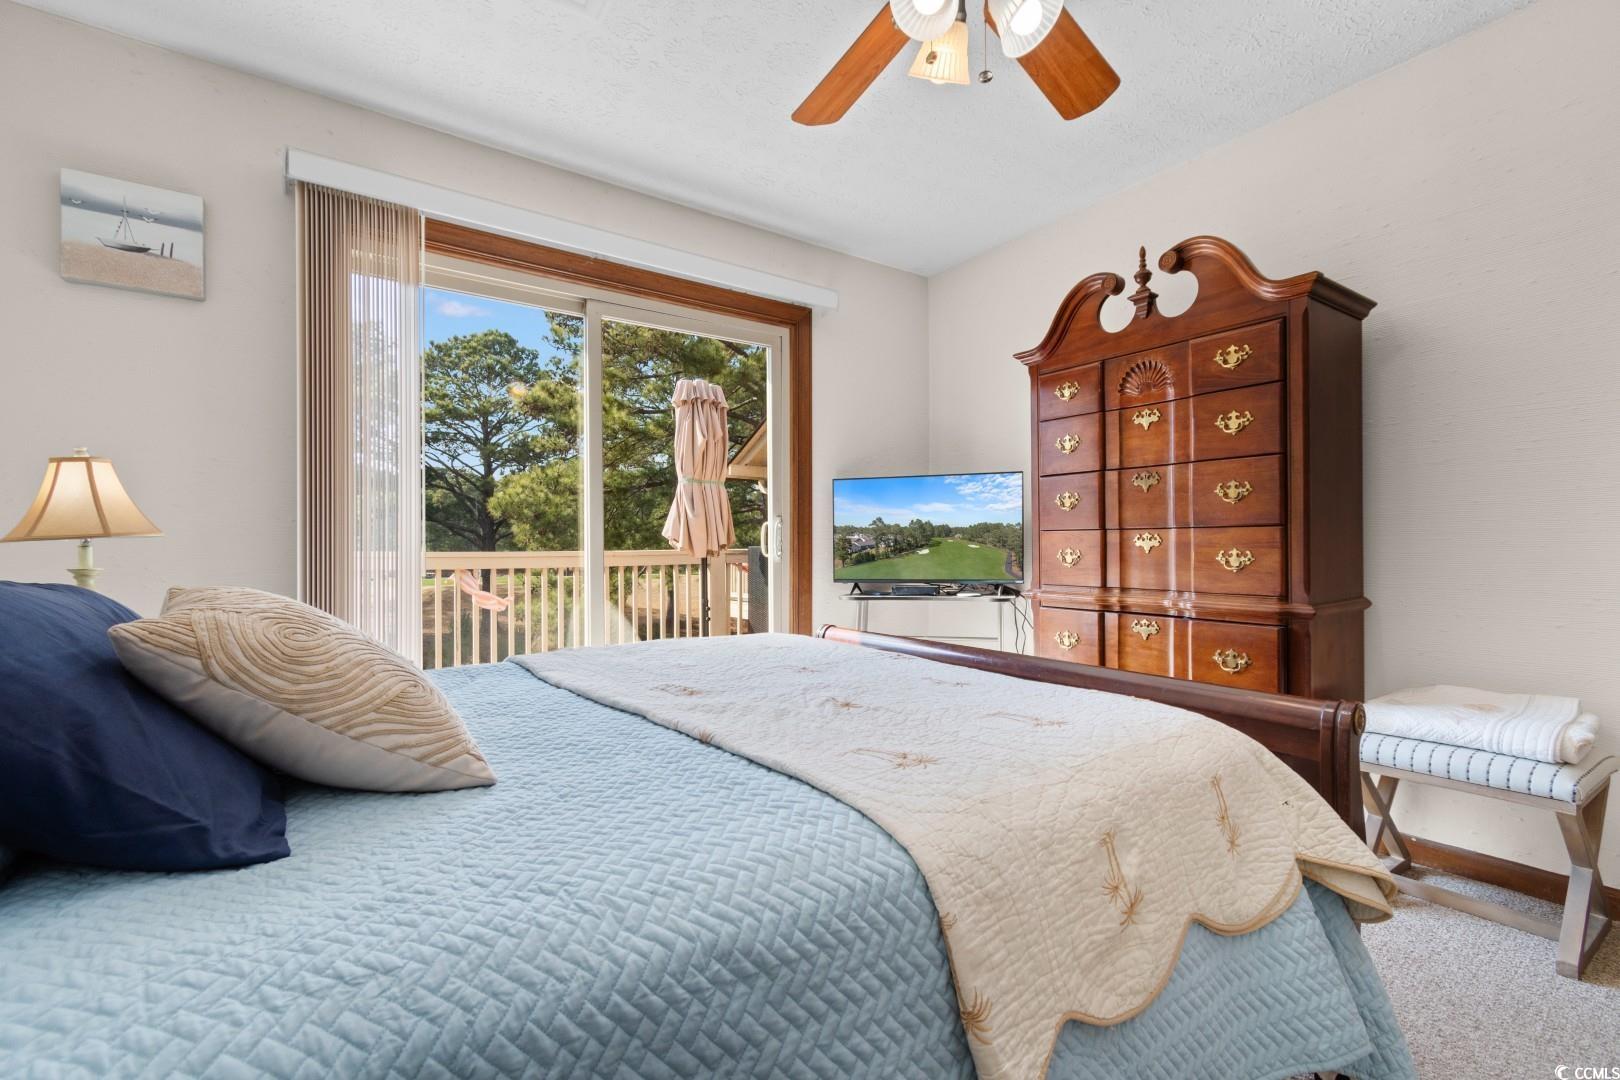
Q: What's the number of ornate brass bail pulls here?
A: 10